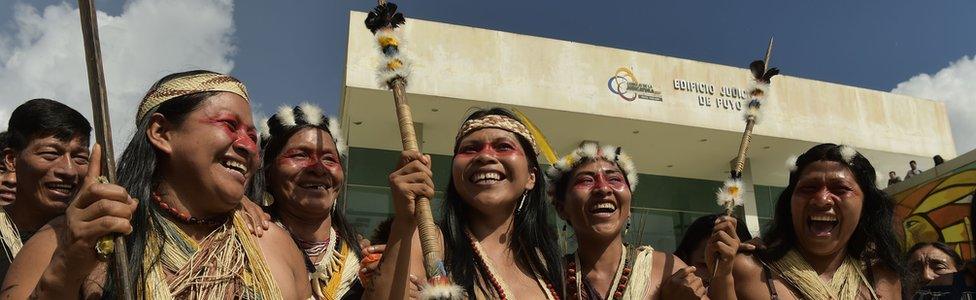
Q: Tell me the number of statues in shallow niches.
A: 0